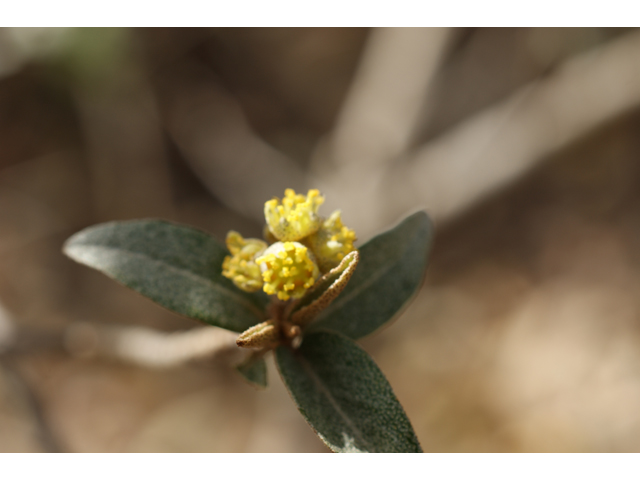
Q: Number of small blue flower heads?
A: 0